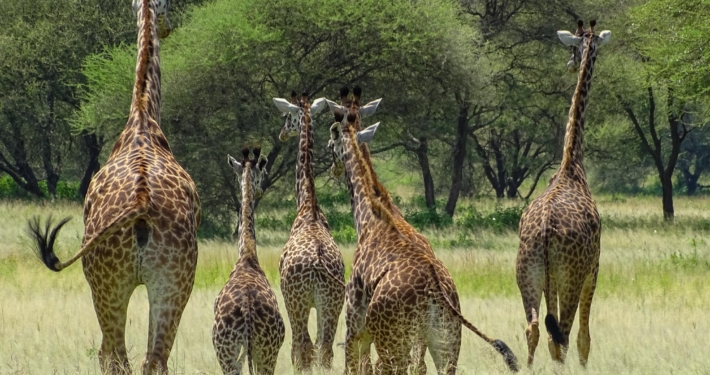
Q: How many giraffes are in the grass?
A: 6